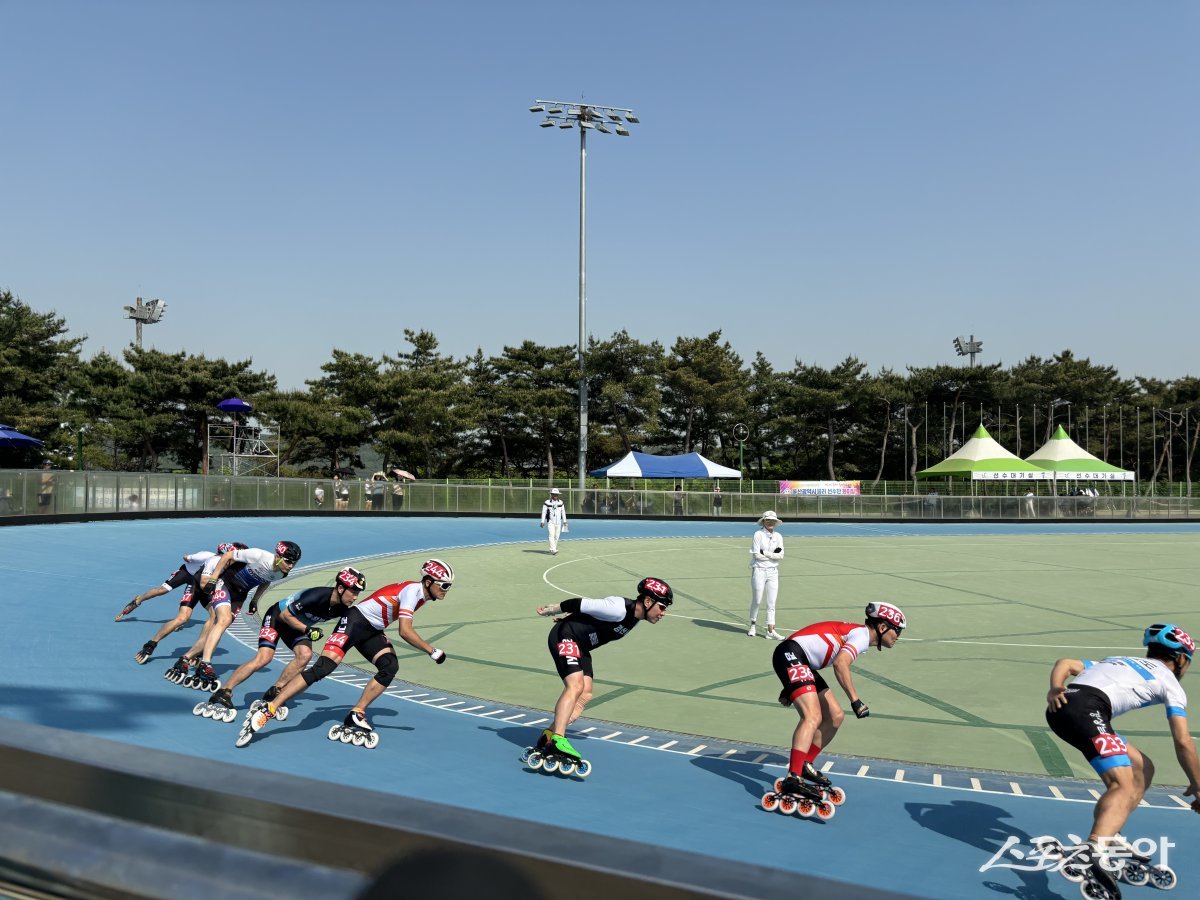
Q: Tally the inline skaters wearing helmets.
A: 8